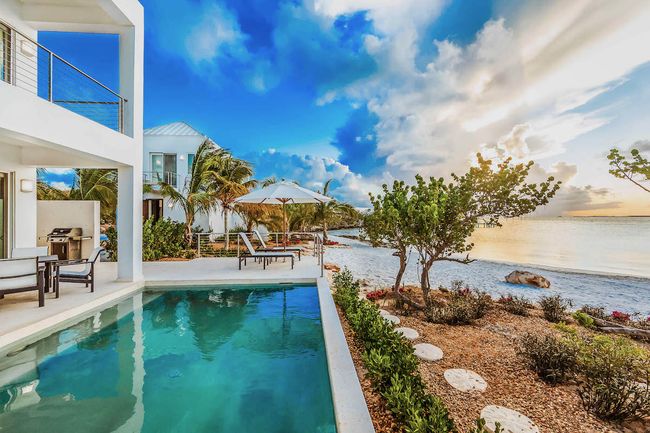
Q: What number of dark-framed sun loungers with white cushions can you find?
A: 2